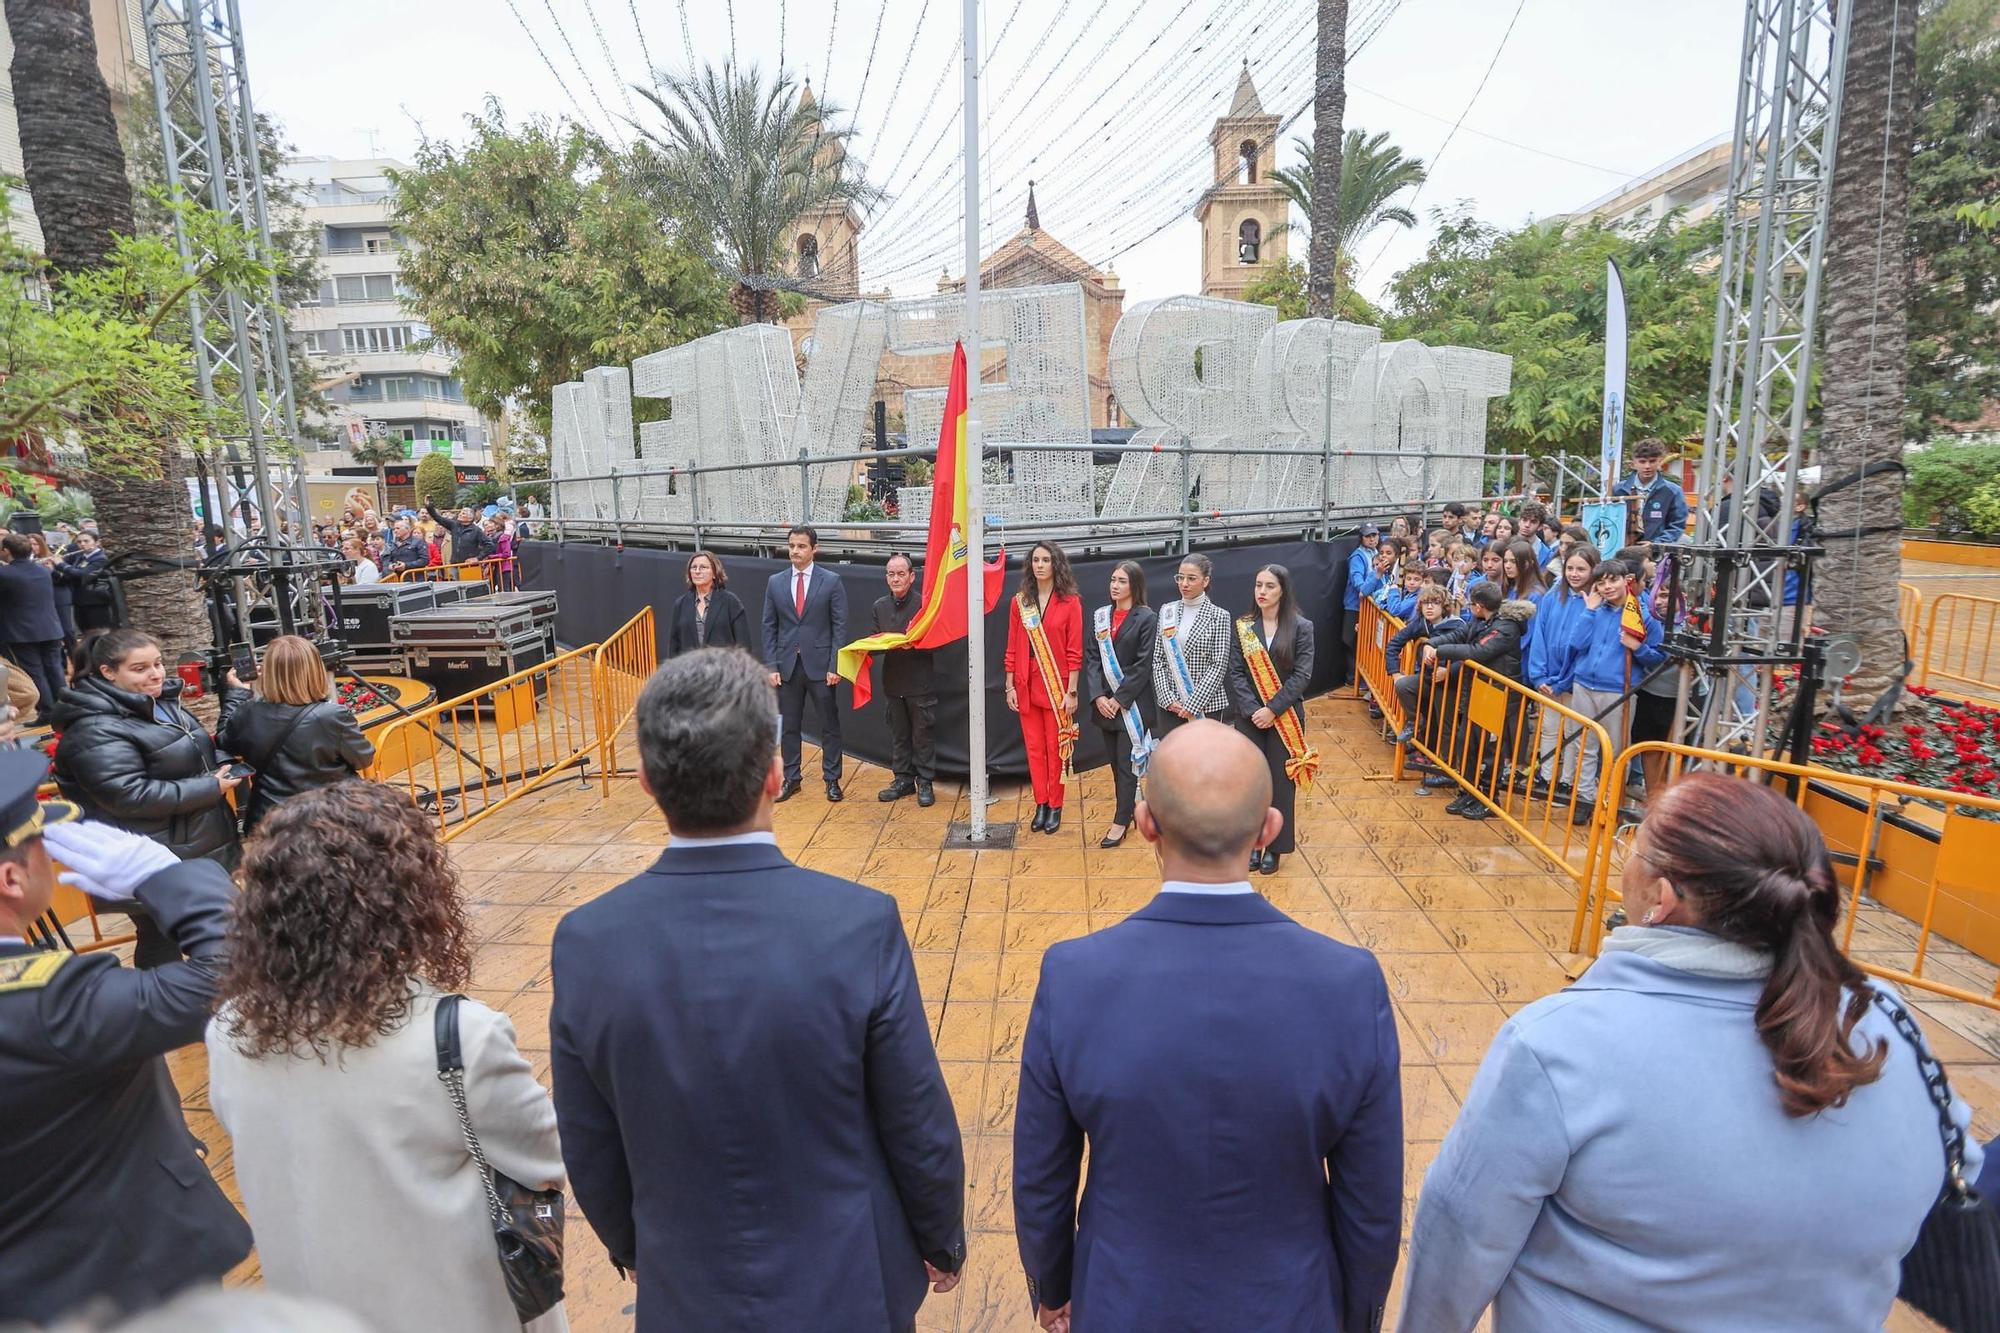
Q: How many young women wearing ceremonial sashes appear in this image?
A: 4